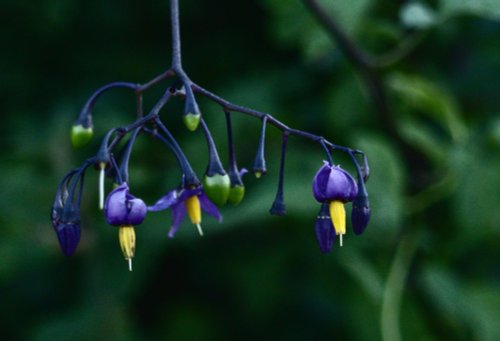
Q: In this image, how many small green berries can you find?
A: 4